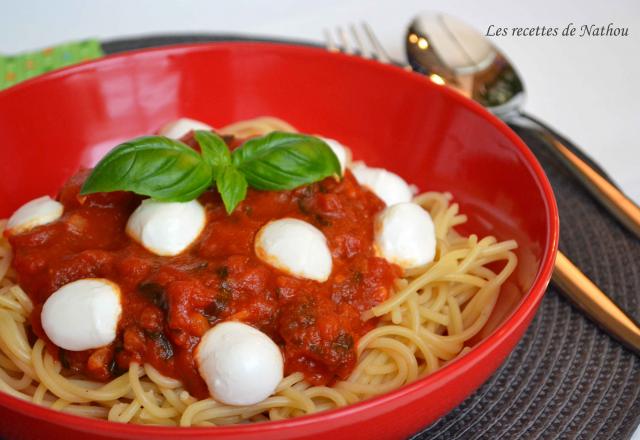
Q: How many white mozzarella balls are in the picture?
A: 9